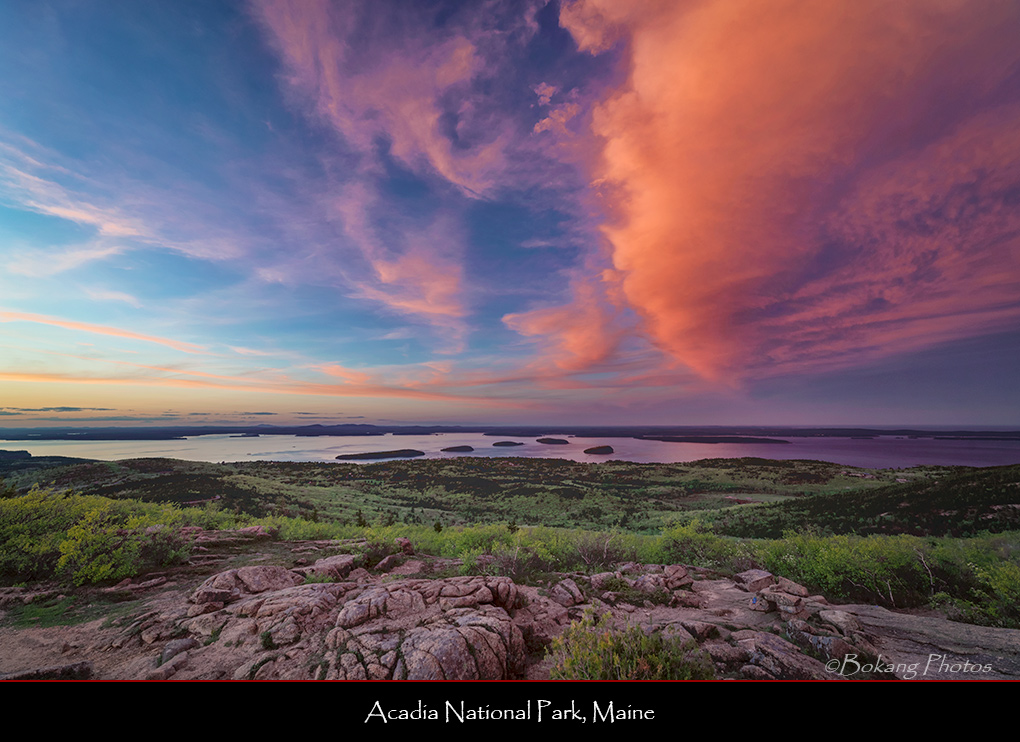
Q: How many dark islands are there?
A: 5